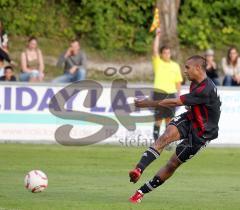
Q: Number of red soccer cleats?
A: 2